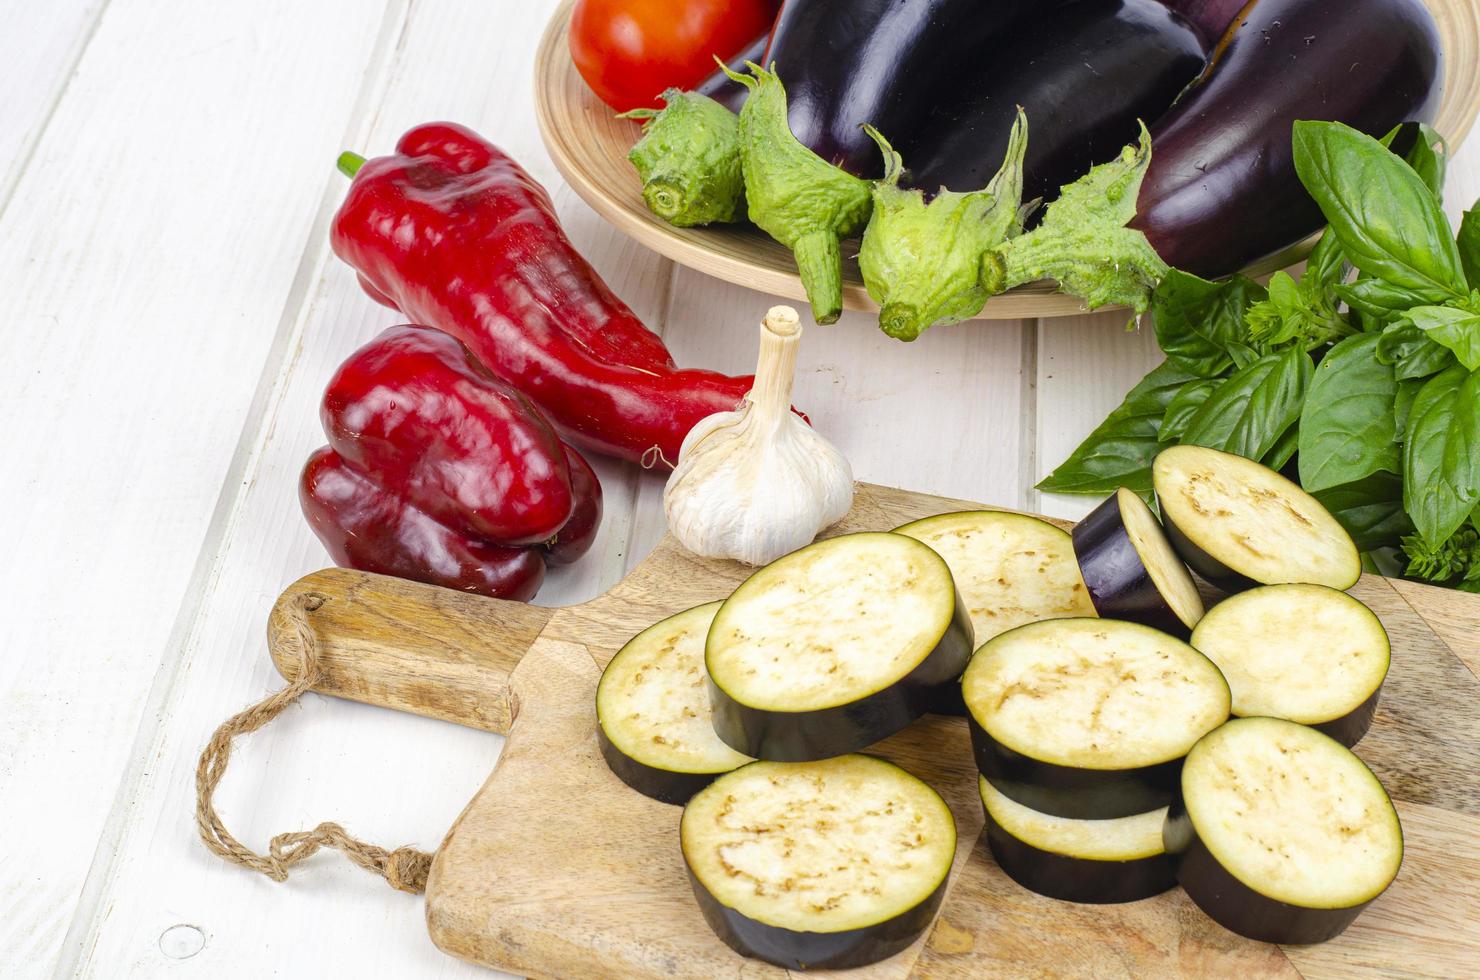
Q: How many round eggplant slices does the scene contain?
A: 10